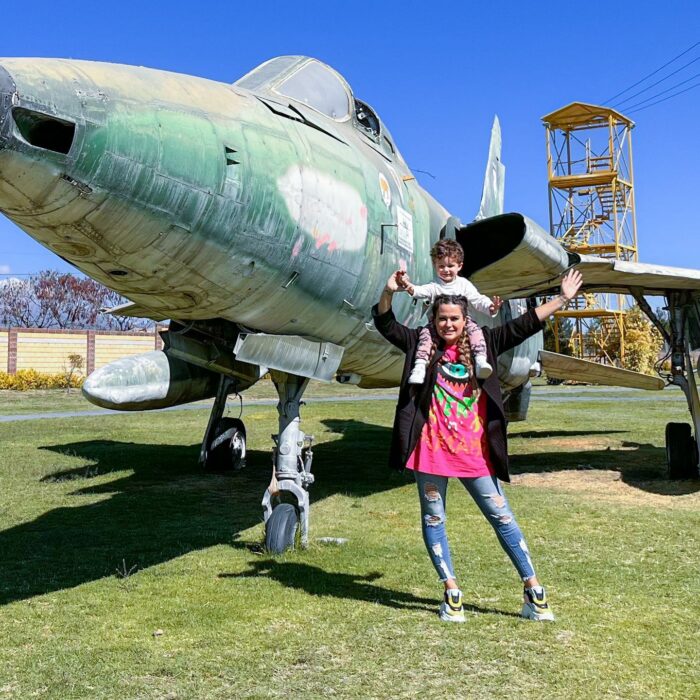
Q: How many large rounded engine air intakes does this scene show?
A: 1